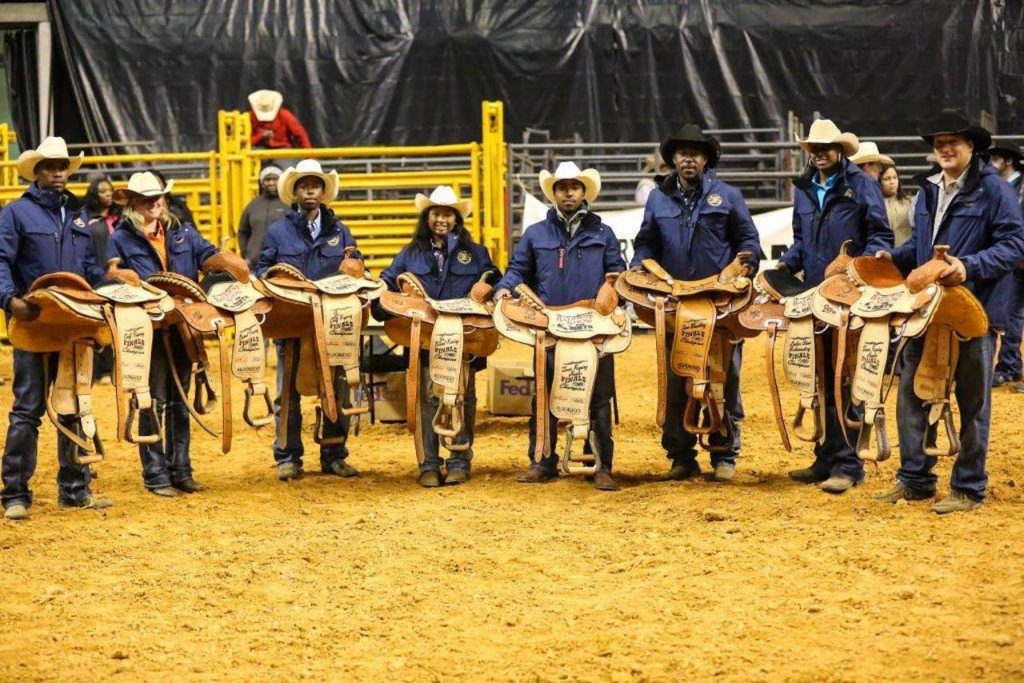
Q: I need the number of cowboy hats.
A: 11